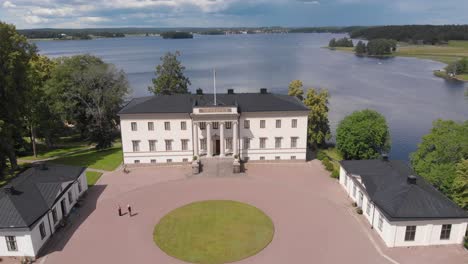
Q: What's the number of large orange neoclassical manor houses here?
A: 0